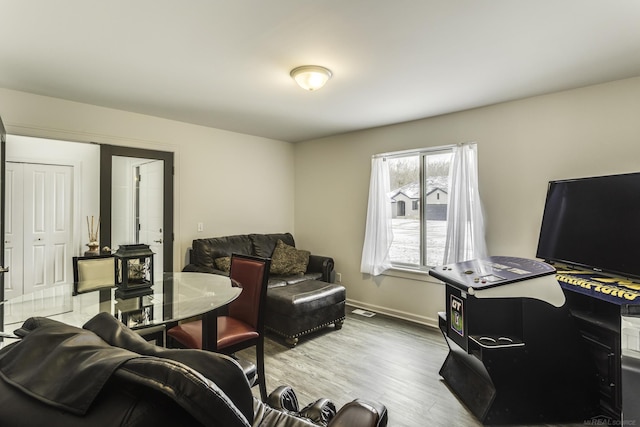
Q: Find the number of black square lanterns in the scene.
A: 1